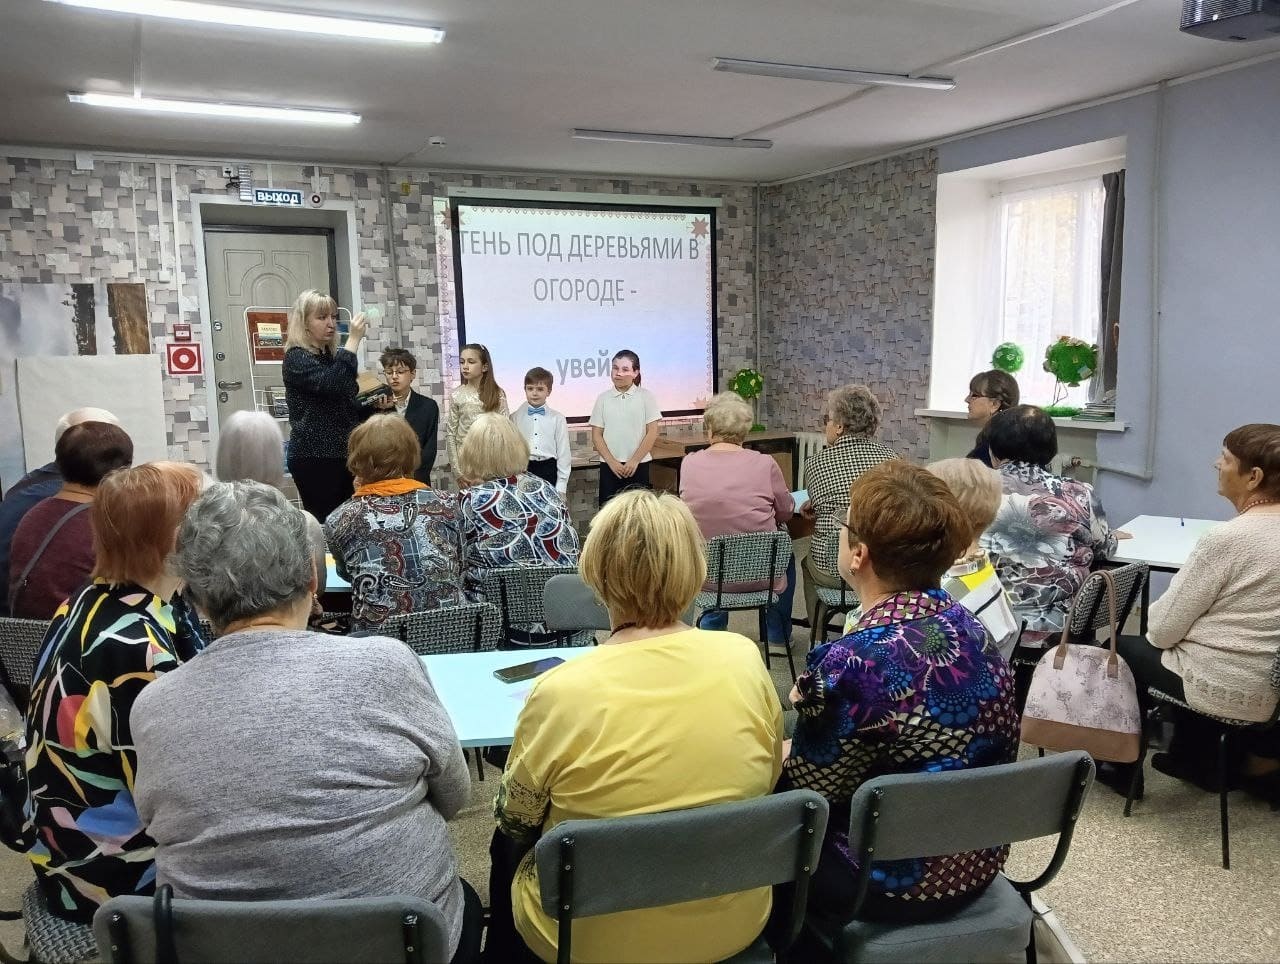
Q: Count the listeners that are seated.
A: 15